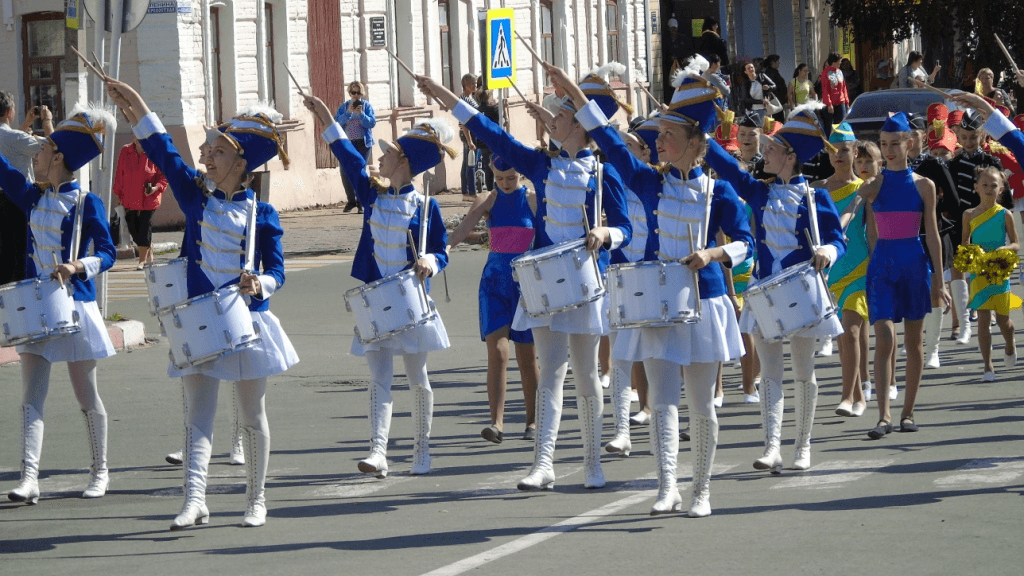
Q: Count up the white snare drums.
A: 7